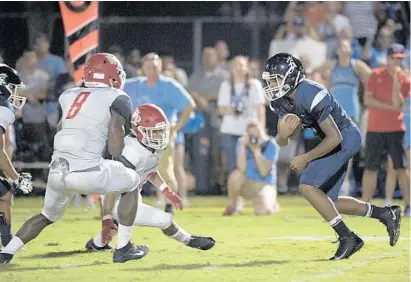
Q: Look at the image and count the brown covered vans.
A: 0